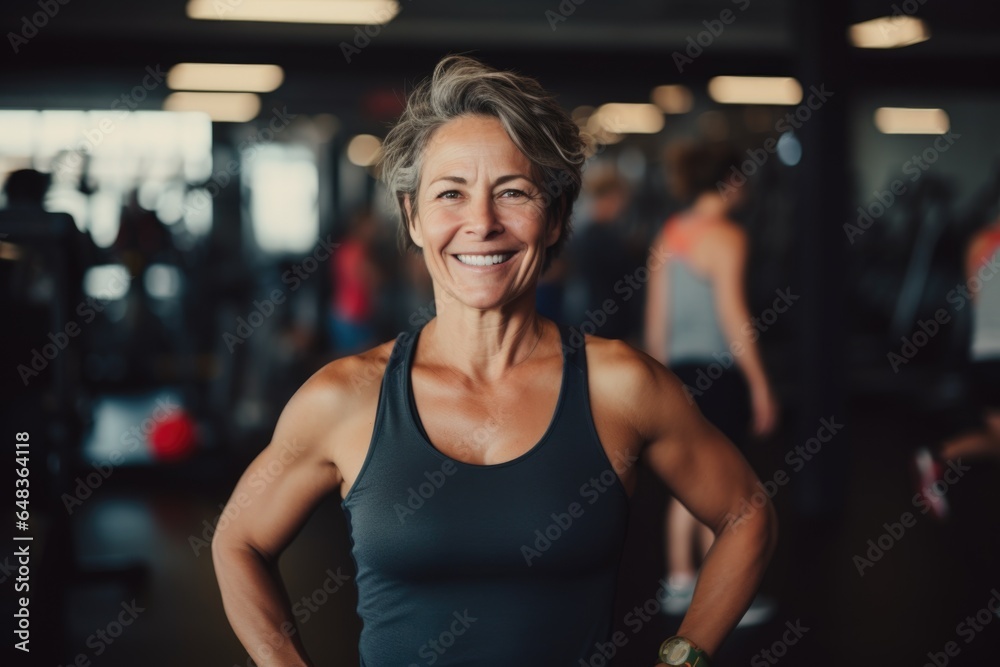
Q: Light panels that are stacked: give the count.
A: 2